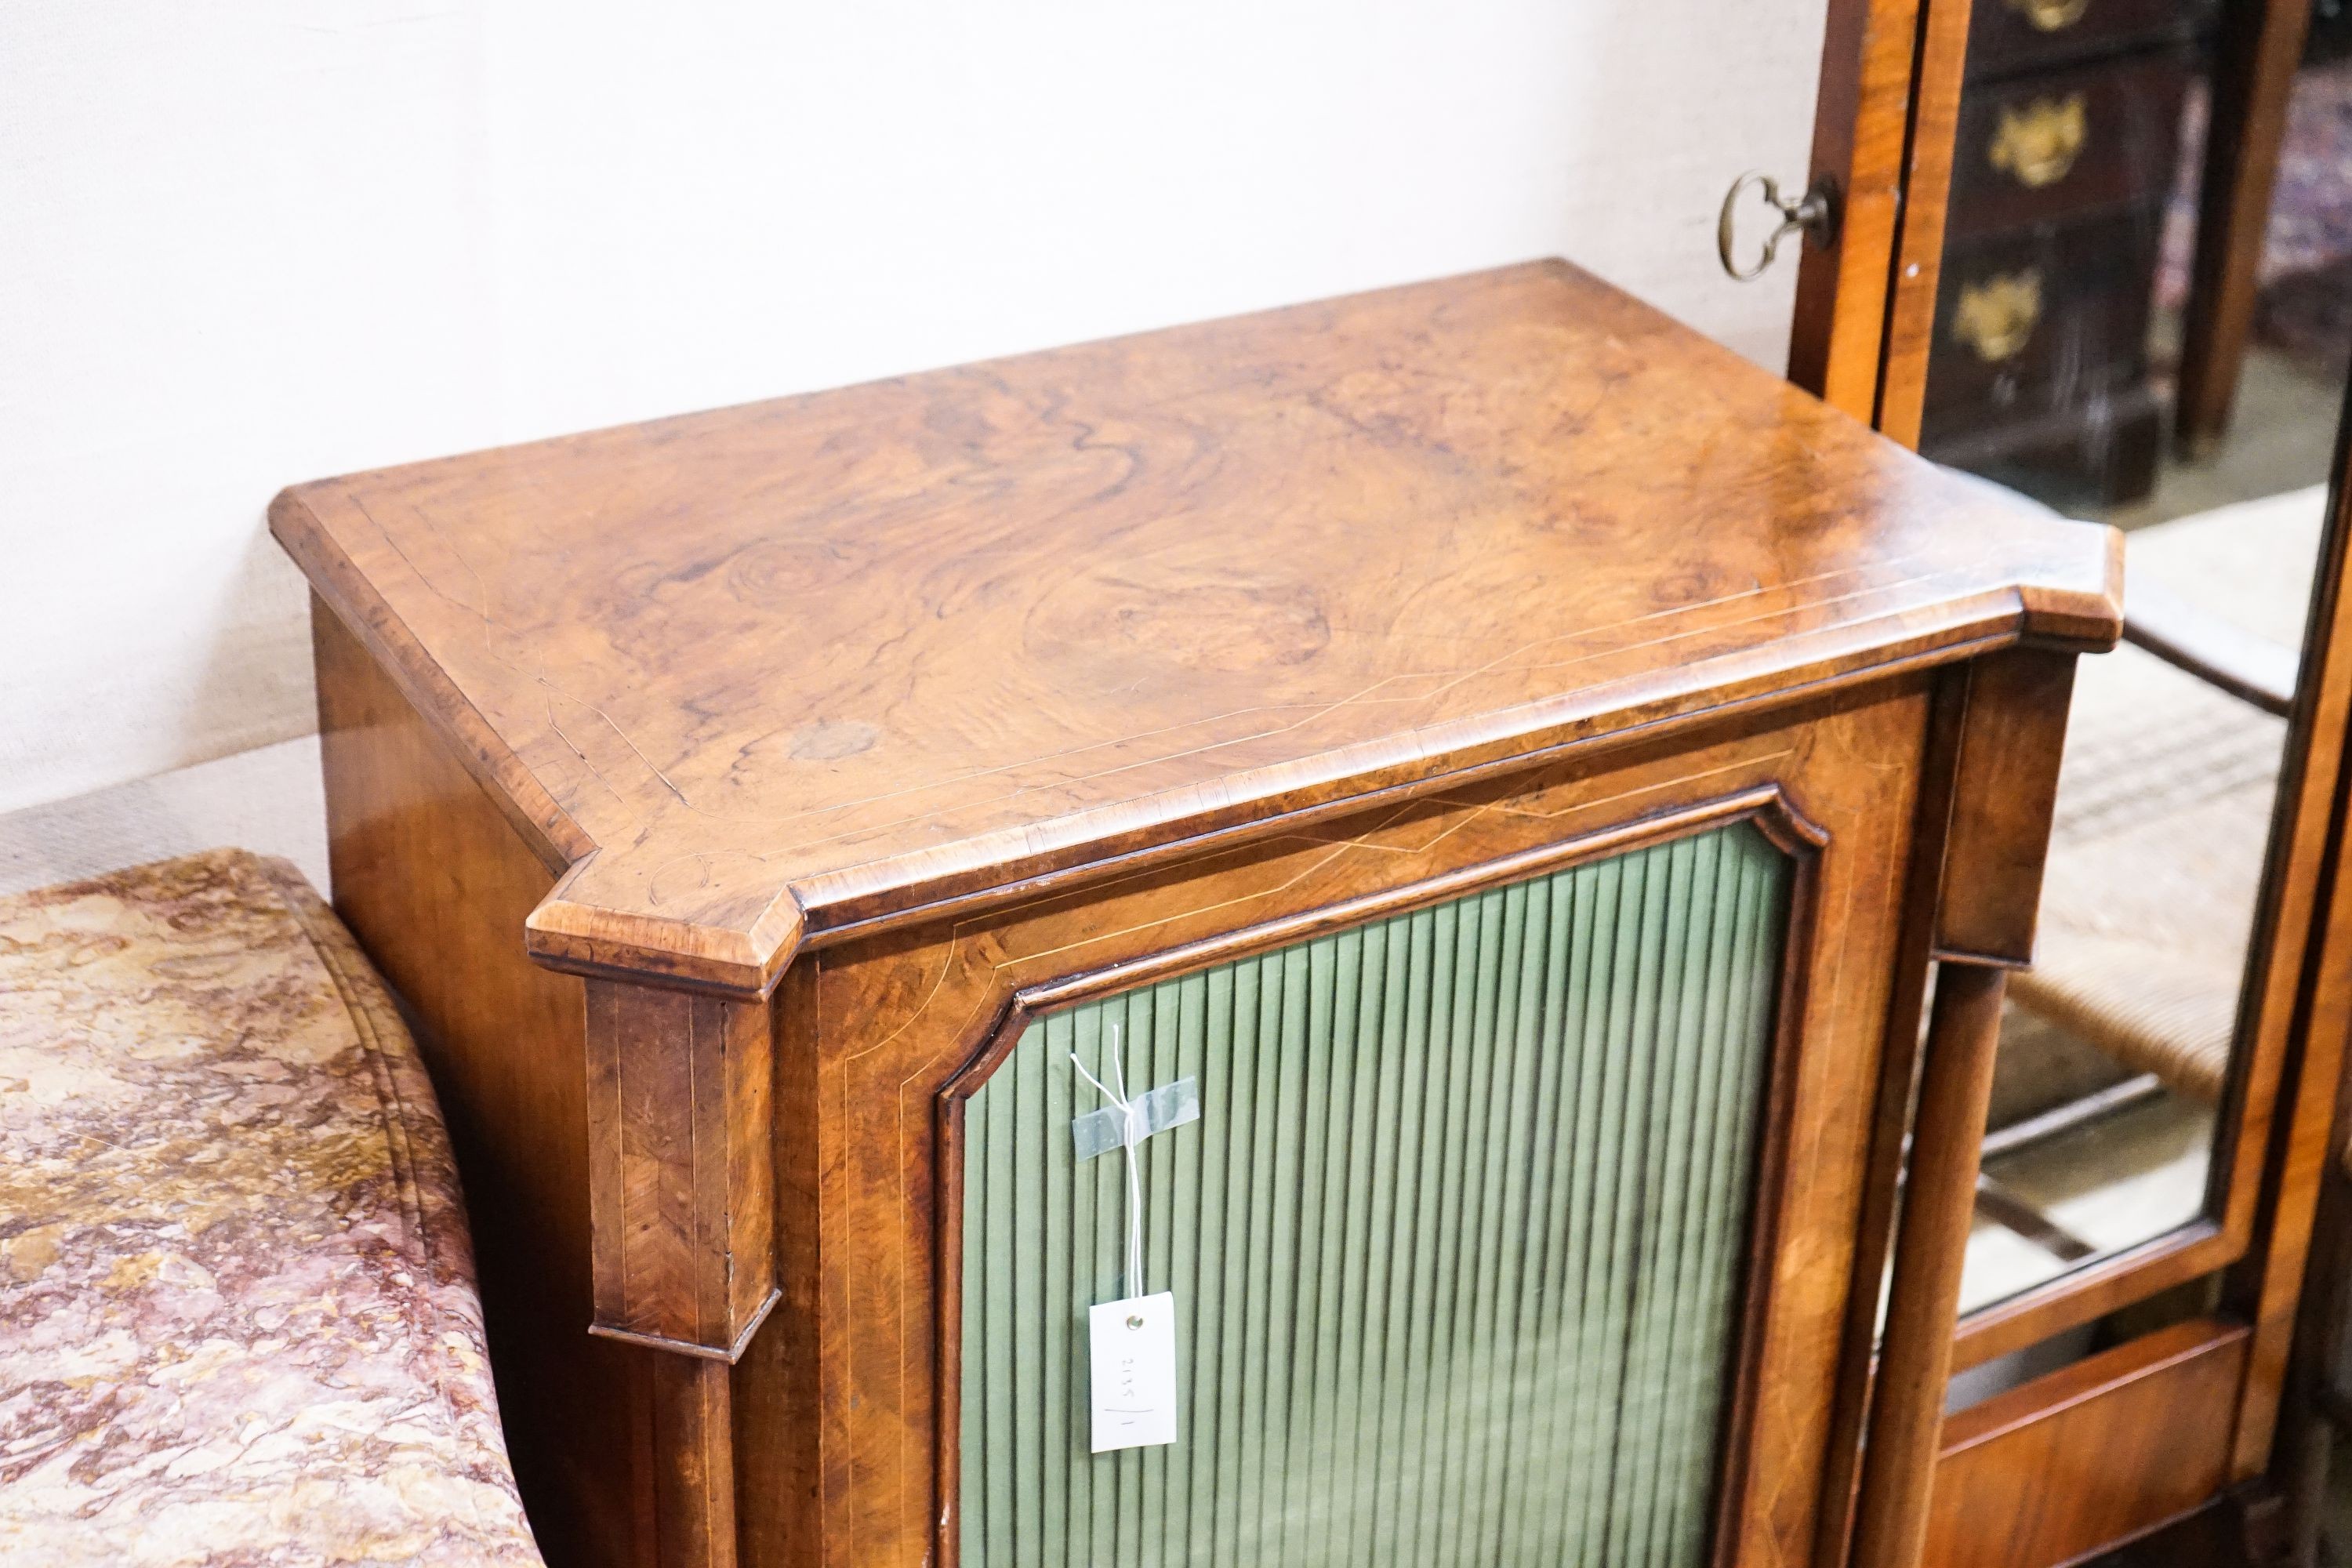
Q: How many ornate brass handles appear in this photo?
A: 3